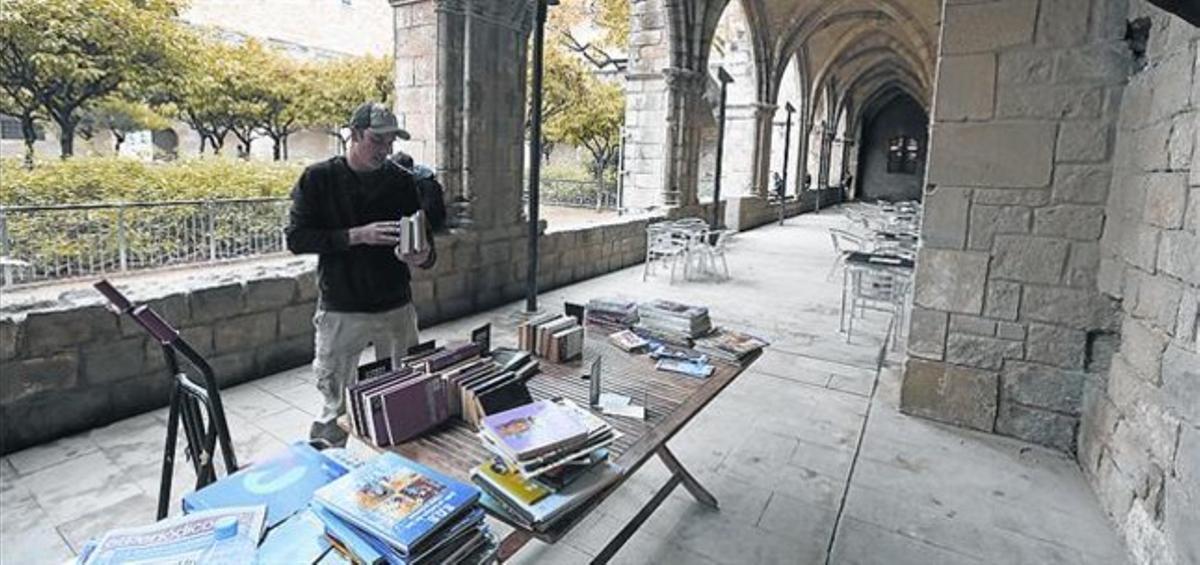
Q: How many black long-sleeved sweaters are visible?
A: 1